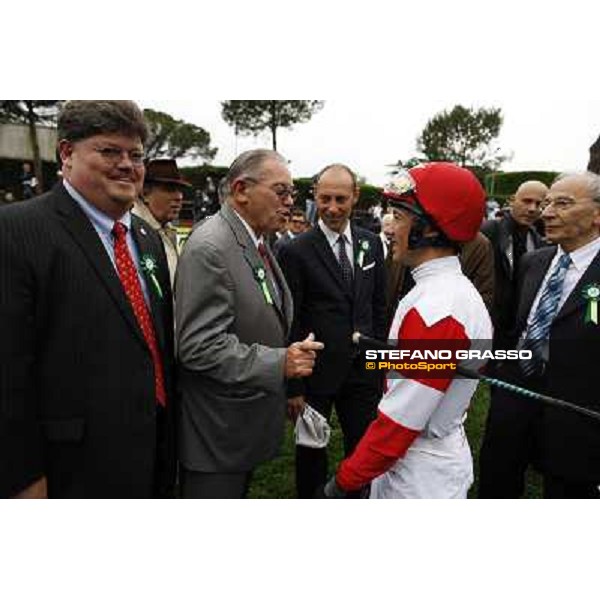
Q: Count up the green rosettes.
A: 4